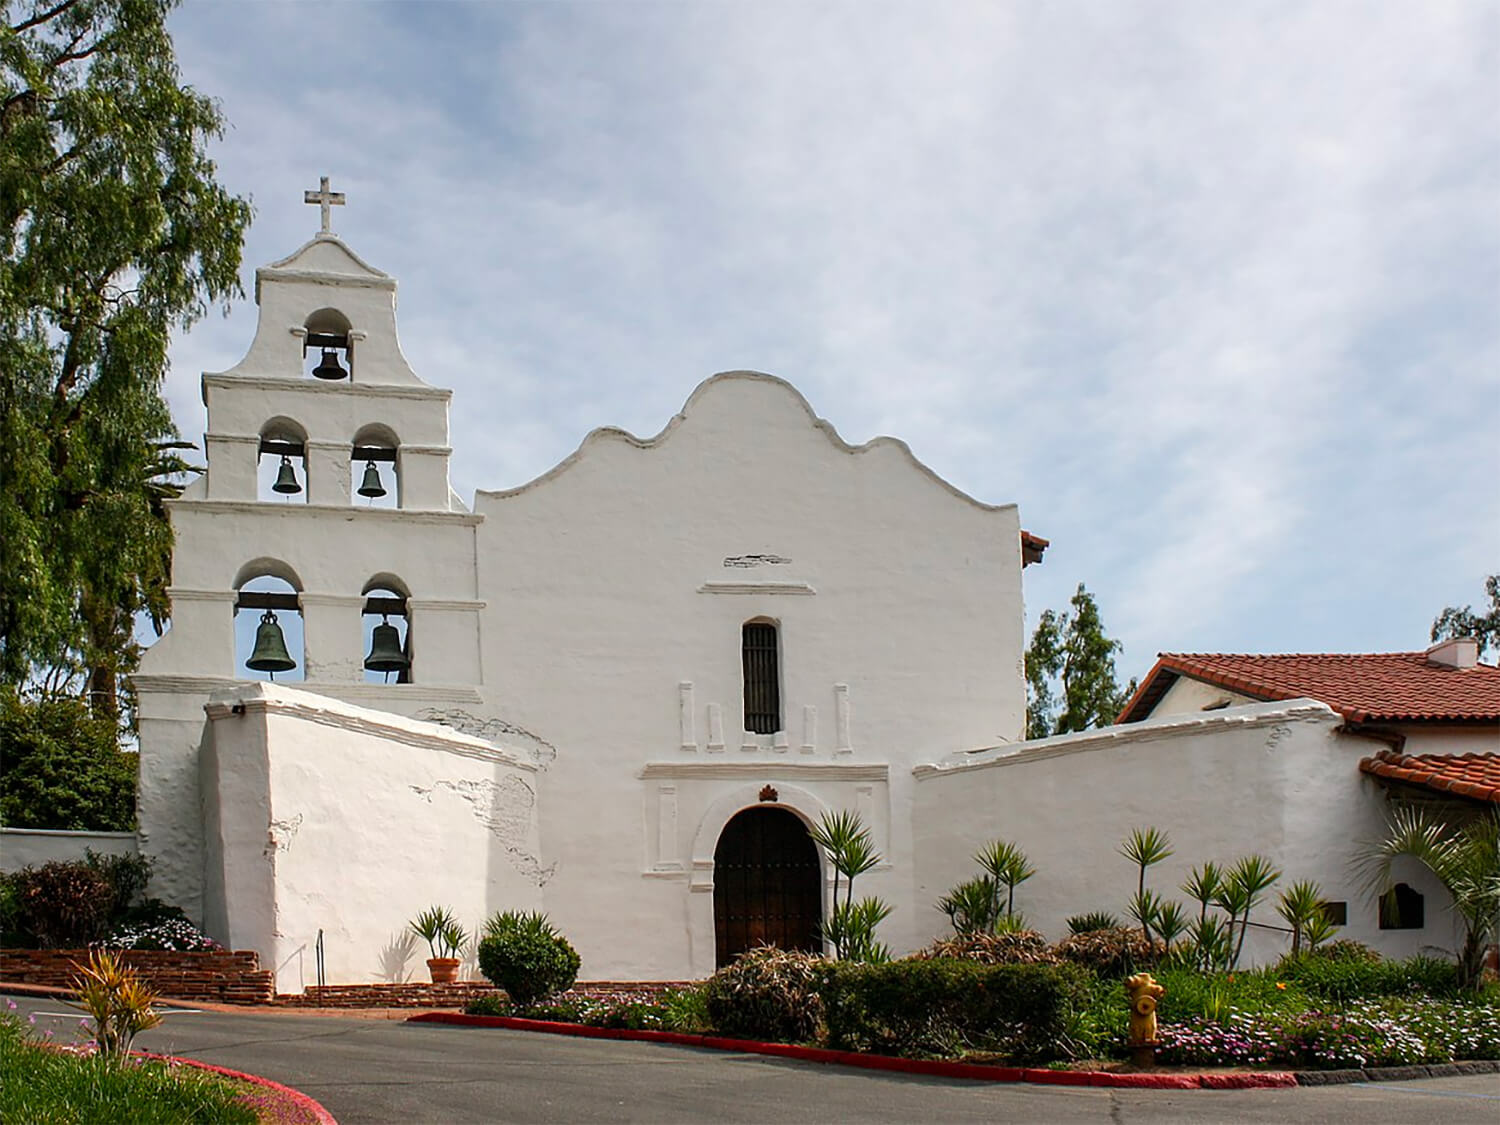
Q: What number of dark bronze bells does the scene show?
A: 5